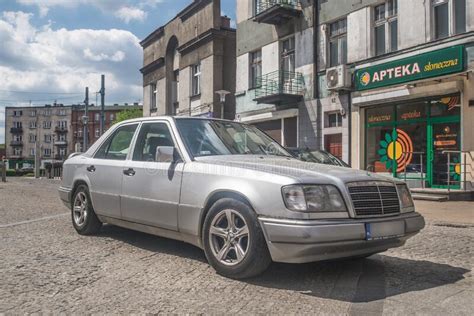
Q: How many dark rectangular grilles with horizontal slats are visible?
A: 1